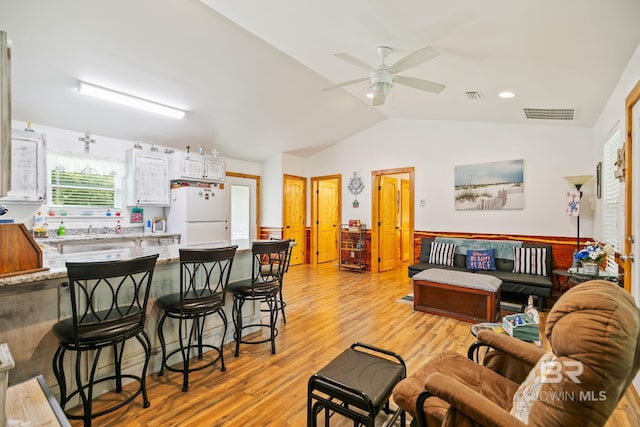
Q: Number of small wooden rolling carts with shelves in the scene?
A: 1